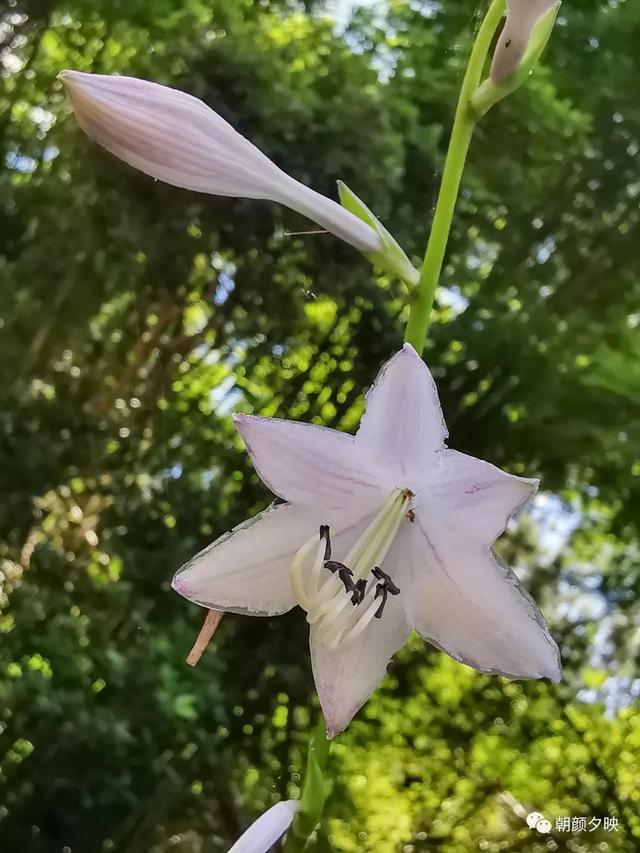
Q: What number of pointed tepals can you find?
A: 6